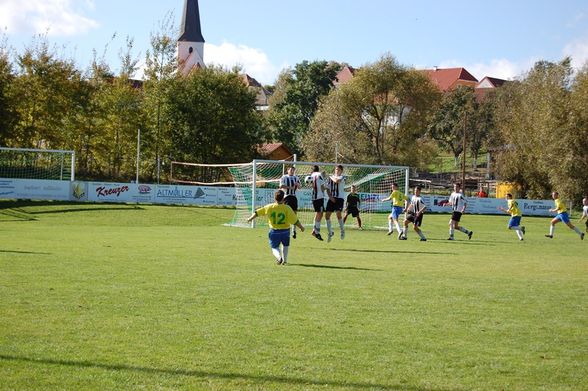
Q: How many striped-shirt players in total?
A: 5